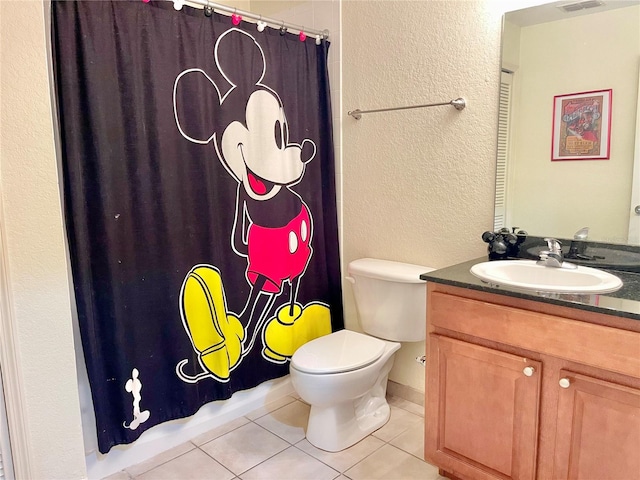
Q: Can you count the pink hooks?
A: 3